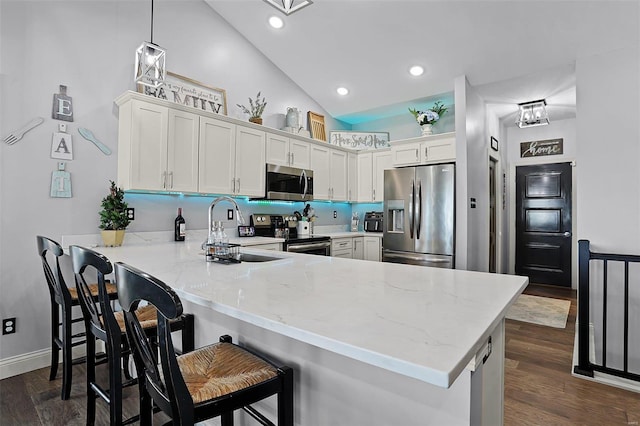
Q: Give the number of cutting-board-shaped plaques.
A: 3